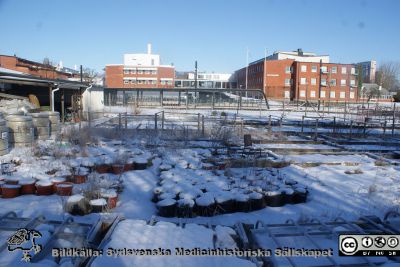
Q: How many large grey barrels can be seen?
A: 4